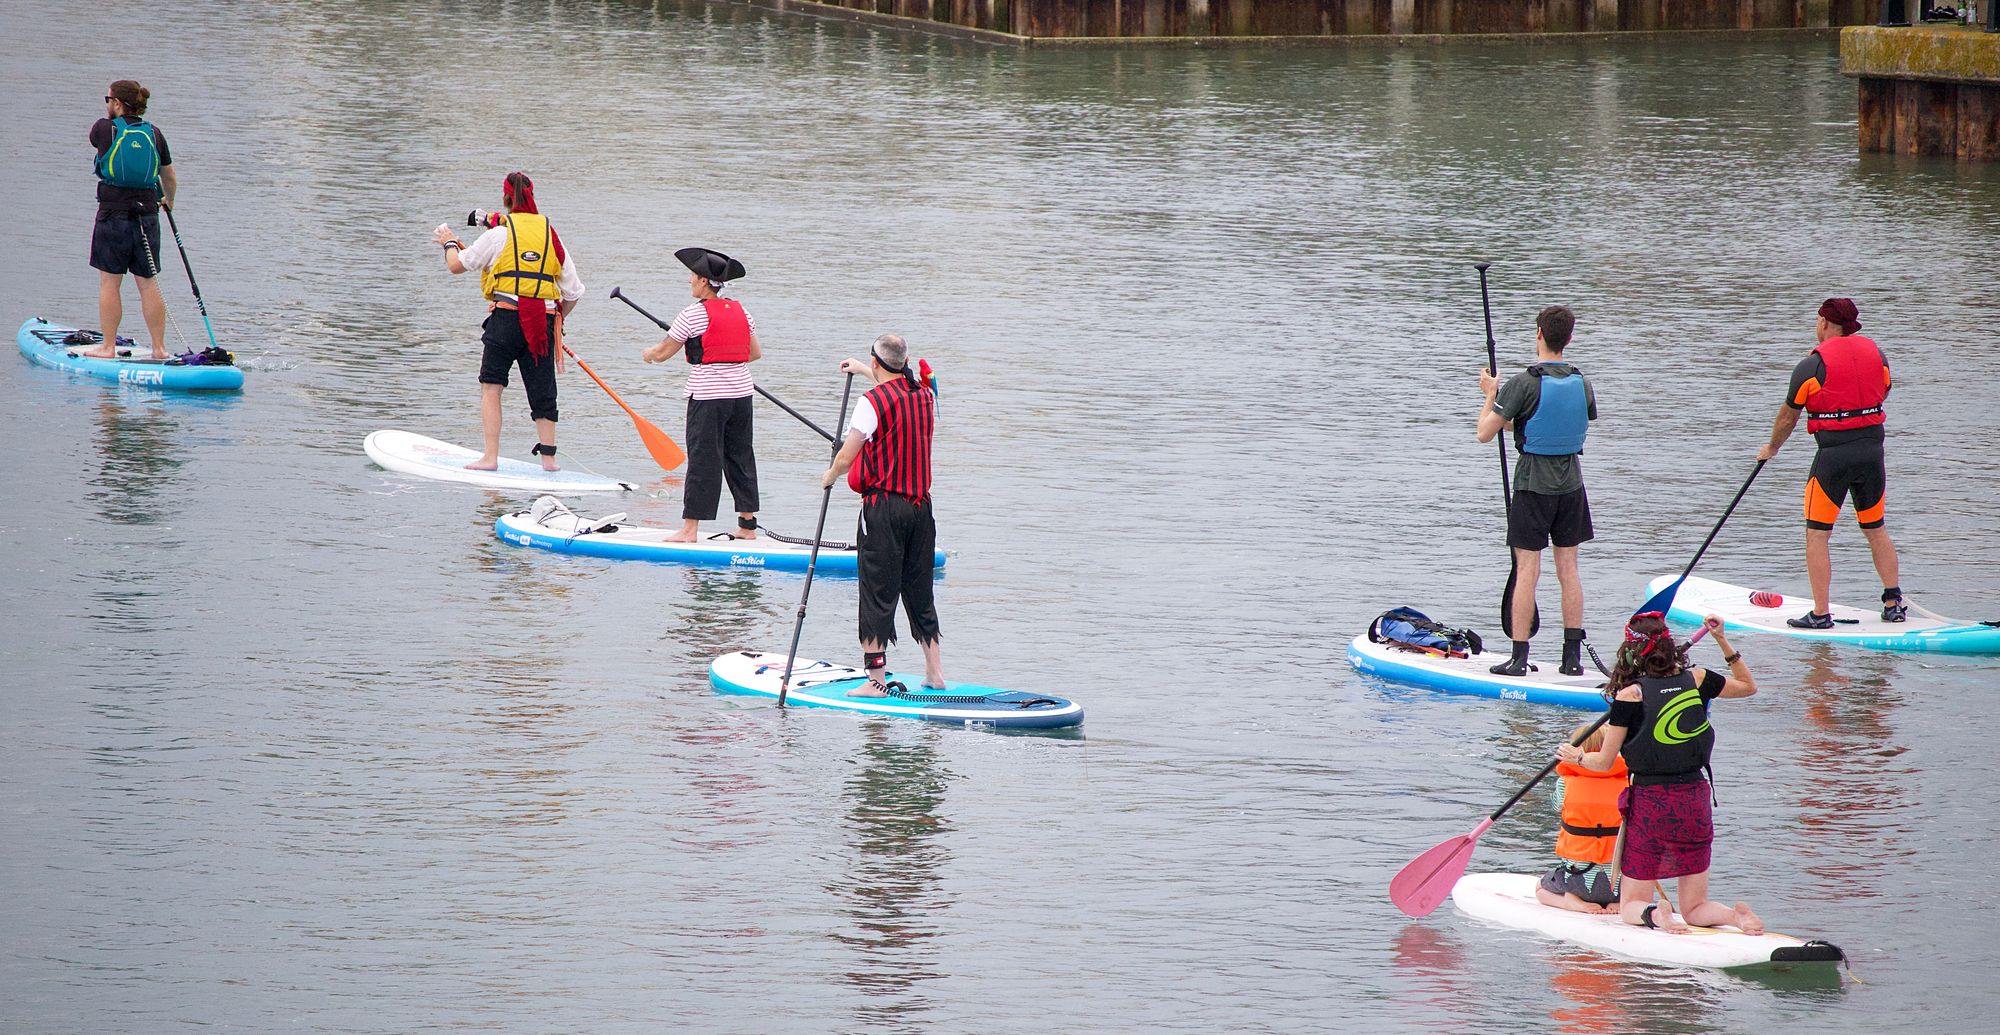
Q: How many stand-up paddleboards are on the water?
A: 7